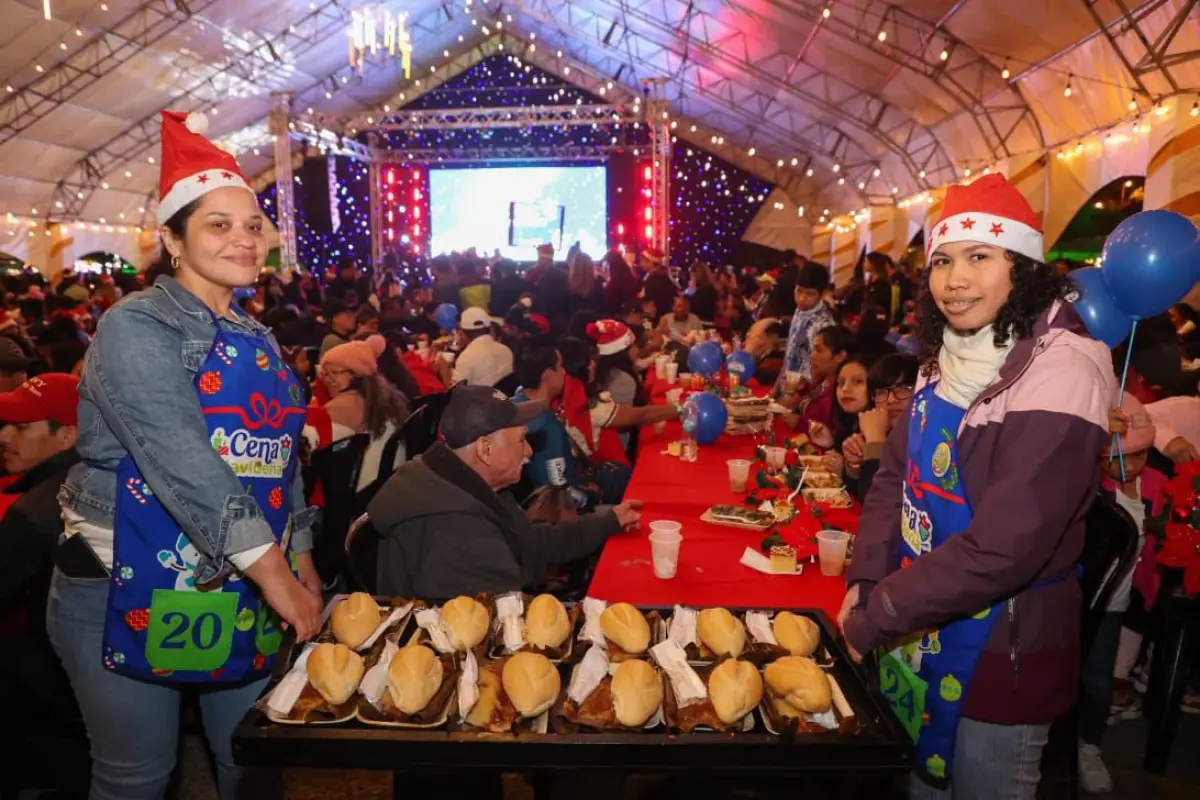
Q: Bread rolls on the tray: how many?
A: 12